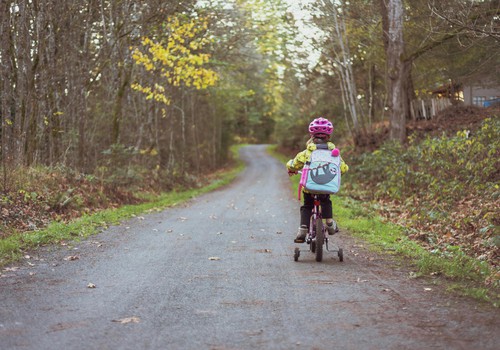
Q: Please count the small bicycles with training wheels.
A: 1